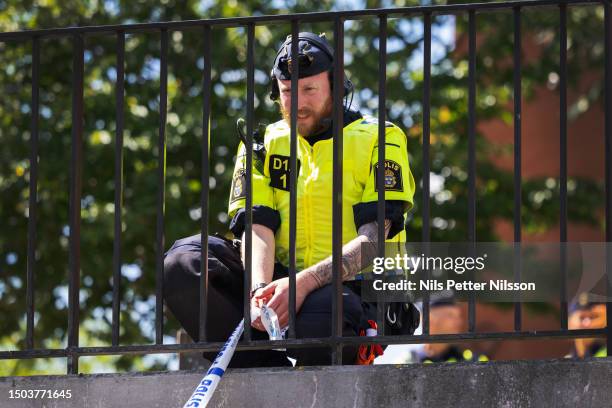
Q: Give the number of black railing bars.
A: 14